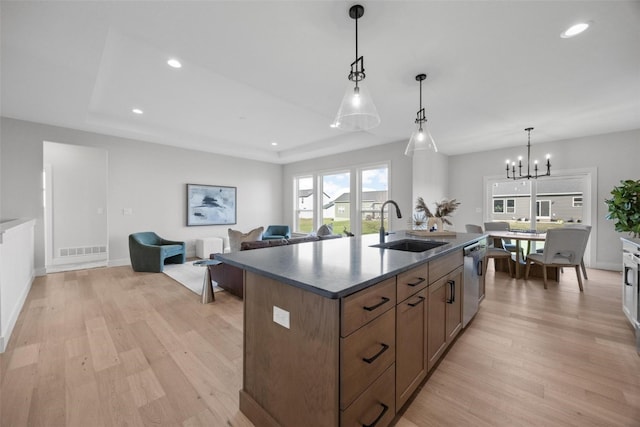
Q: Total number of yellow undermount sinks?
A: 0